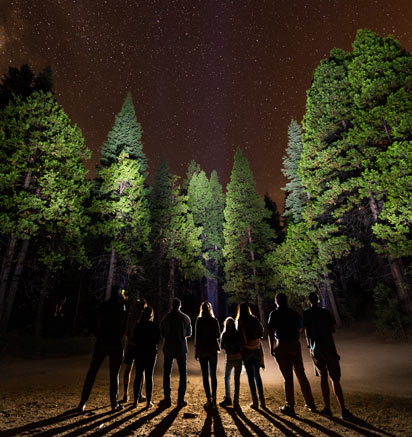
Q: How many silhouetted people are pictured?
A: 9